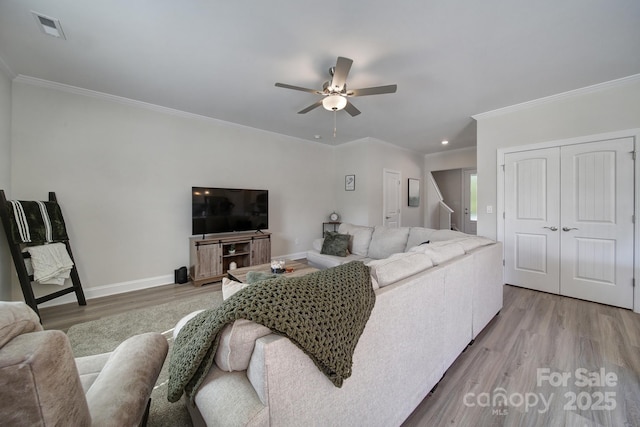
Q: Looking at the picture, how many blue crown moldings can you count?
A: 0